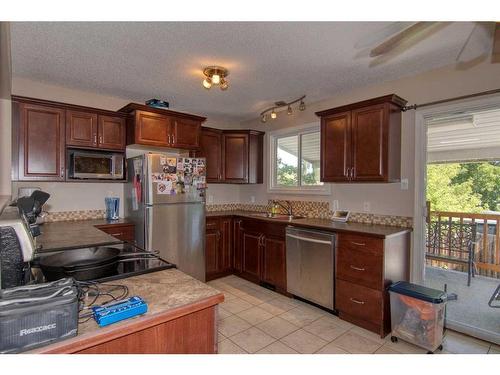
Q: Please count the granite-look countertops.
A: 3